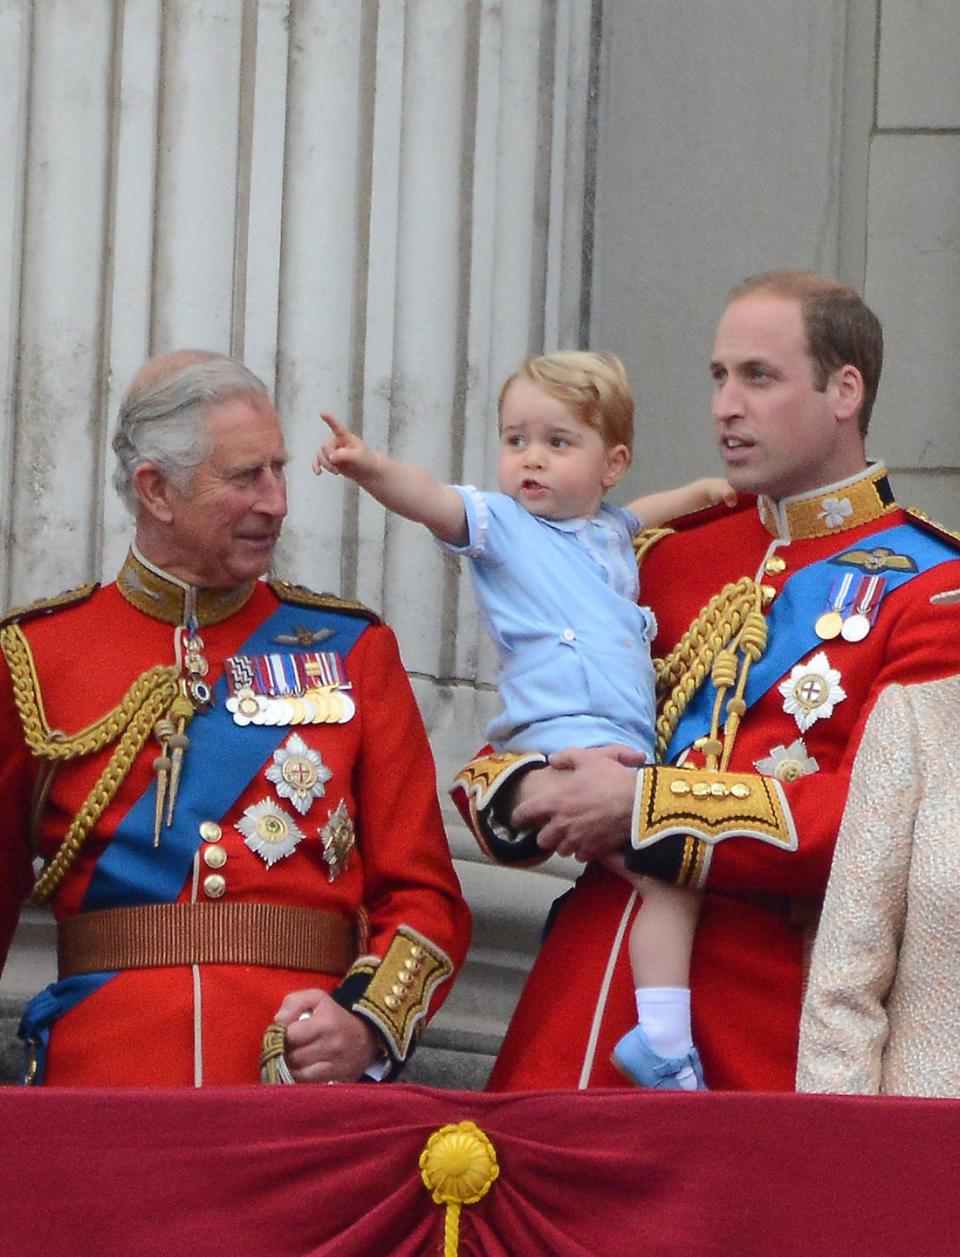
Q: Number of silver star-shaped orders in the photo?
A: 5